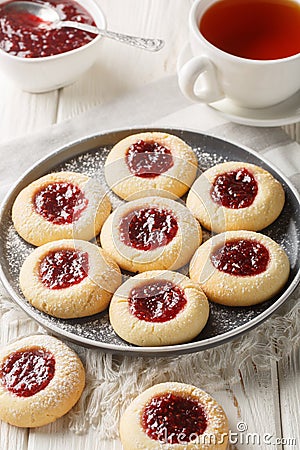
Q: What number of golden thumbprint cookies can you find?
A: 9